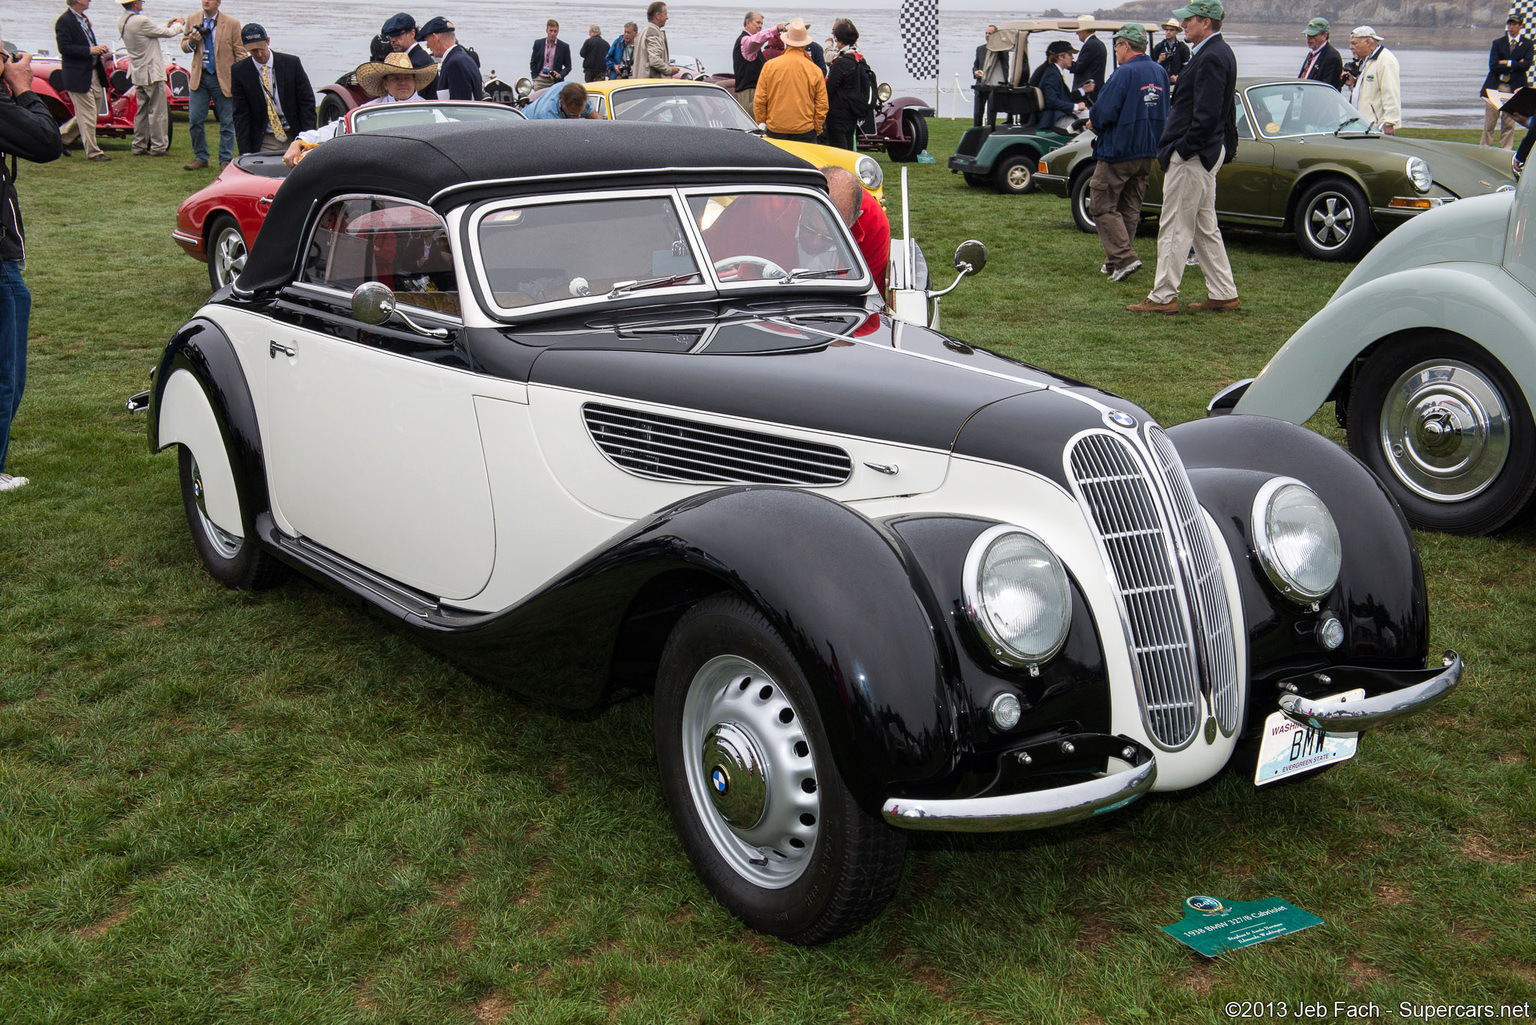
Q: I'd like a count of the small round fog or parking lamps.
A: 2